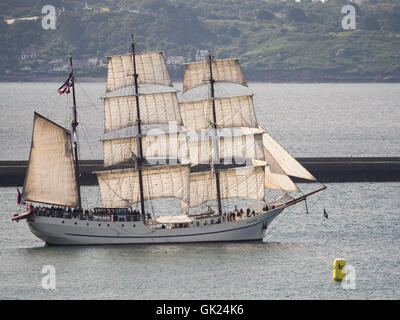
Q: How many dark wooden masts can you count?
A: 3